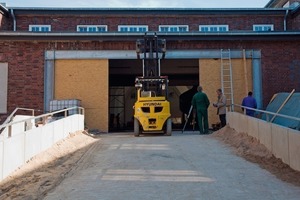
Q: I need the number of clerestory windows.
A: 6